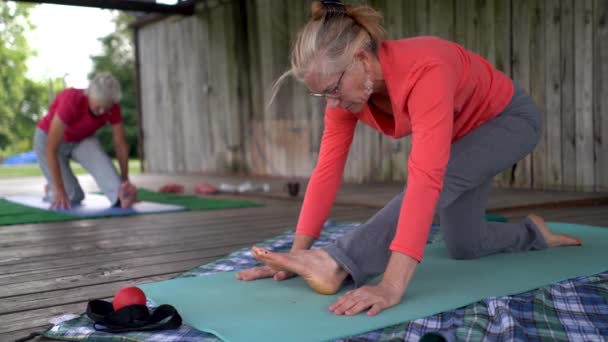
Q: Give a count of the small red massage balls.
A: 1